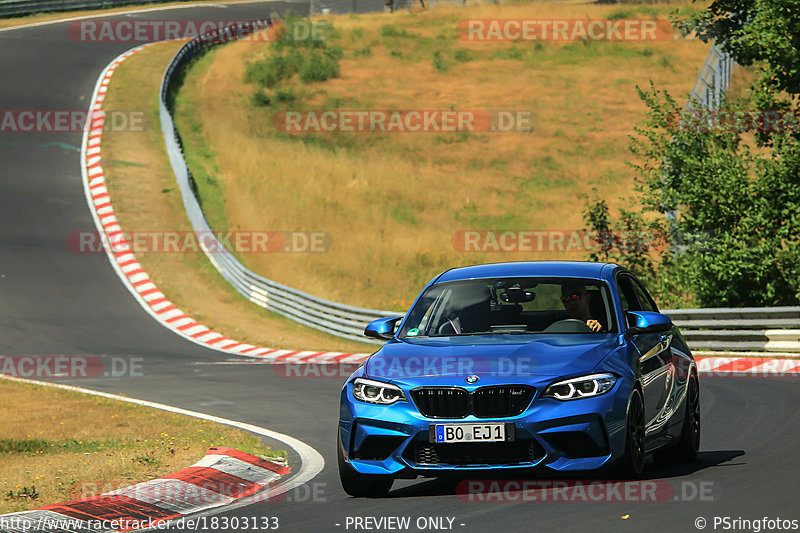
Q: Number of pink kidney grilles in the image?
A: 0